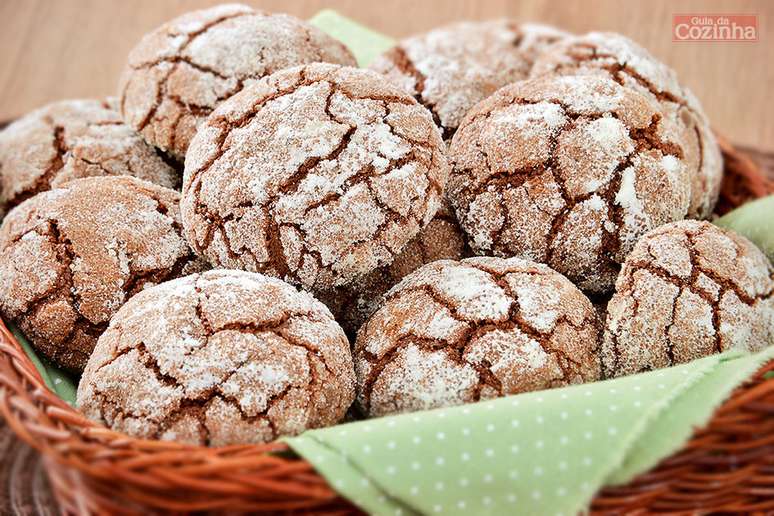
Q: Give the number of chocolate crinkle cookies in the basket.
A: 11